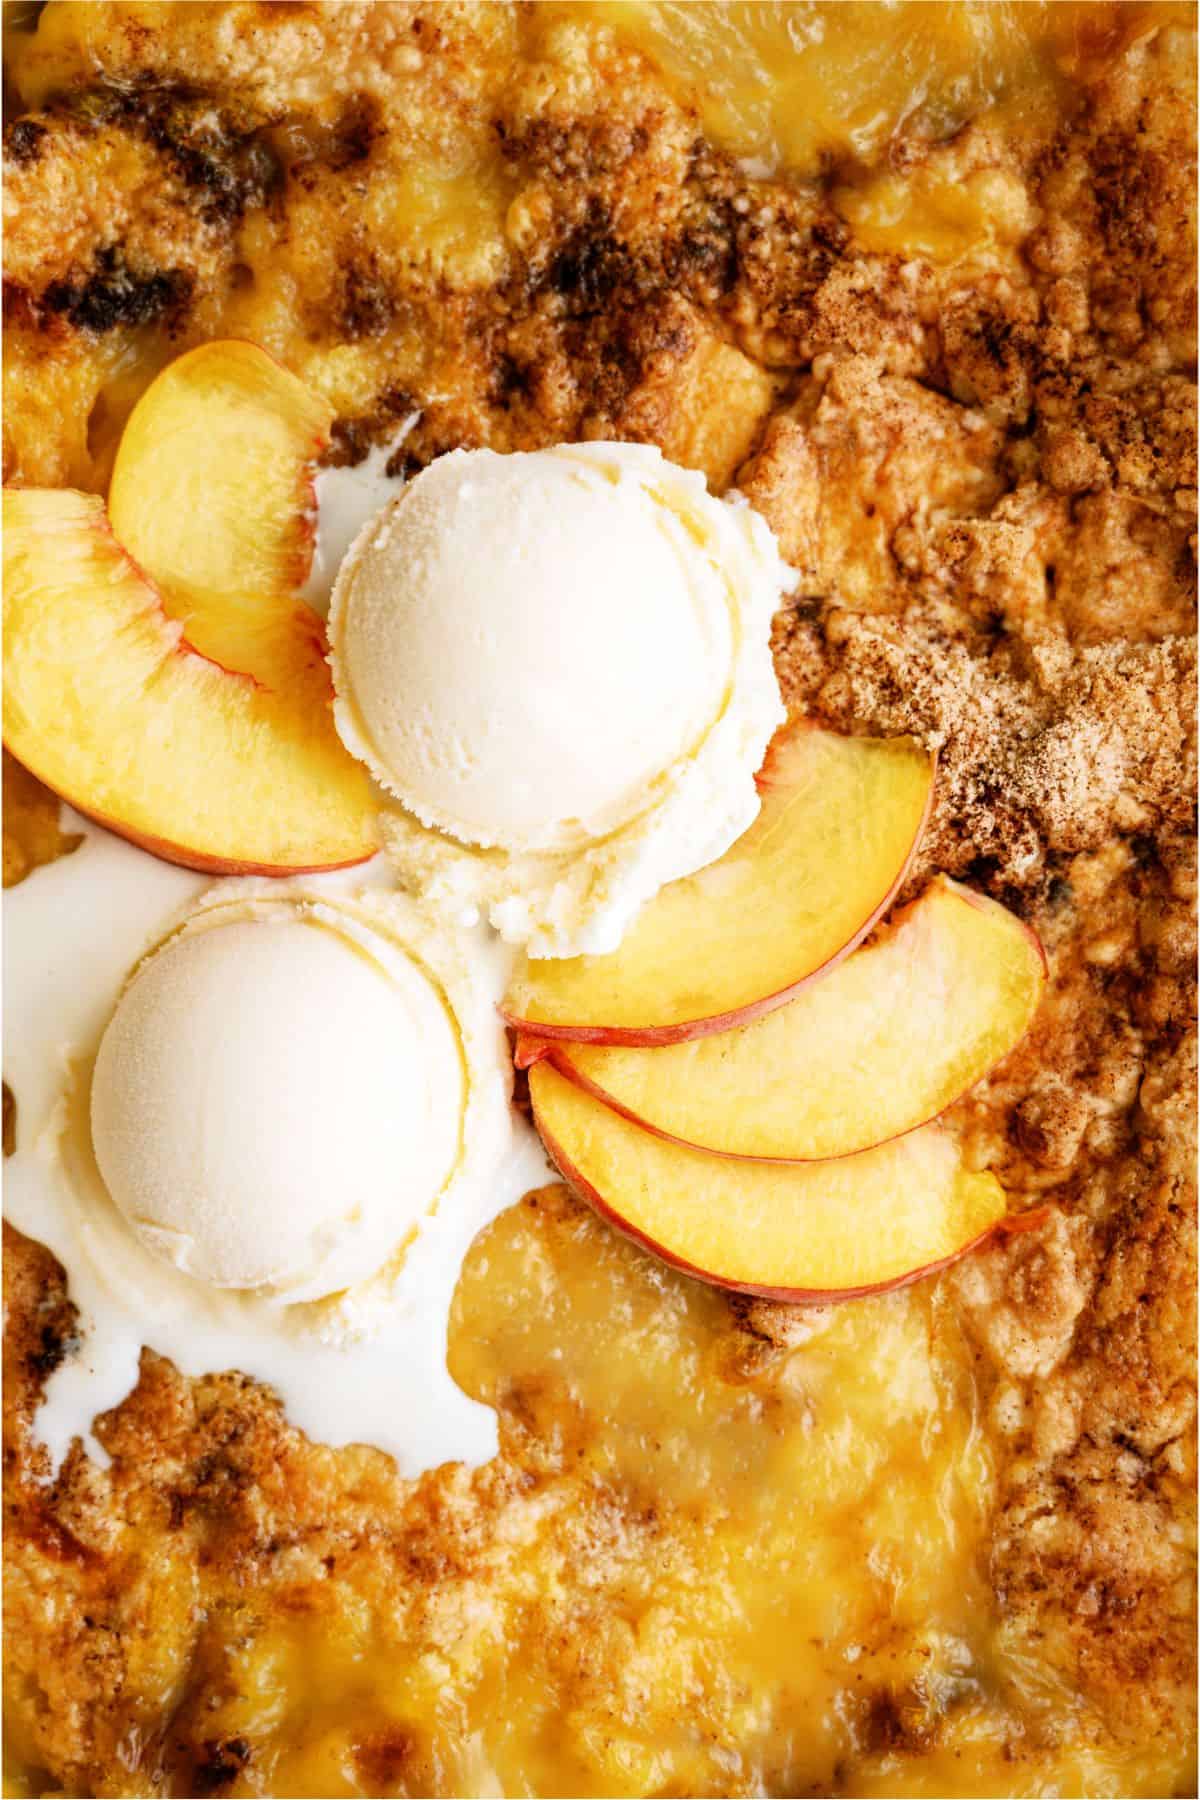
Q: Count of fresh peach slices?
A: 5